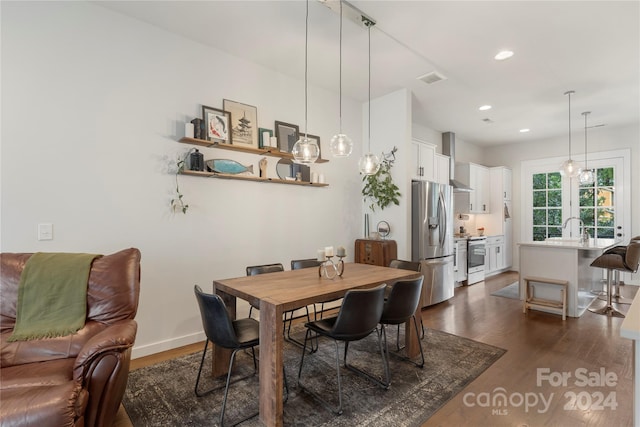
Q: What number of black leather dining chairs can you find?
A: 6